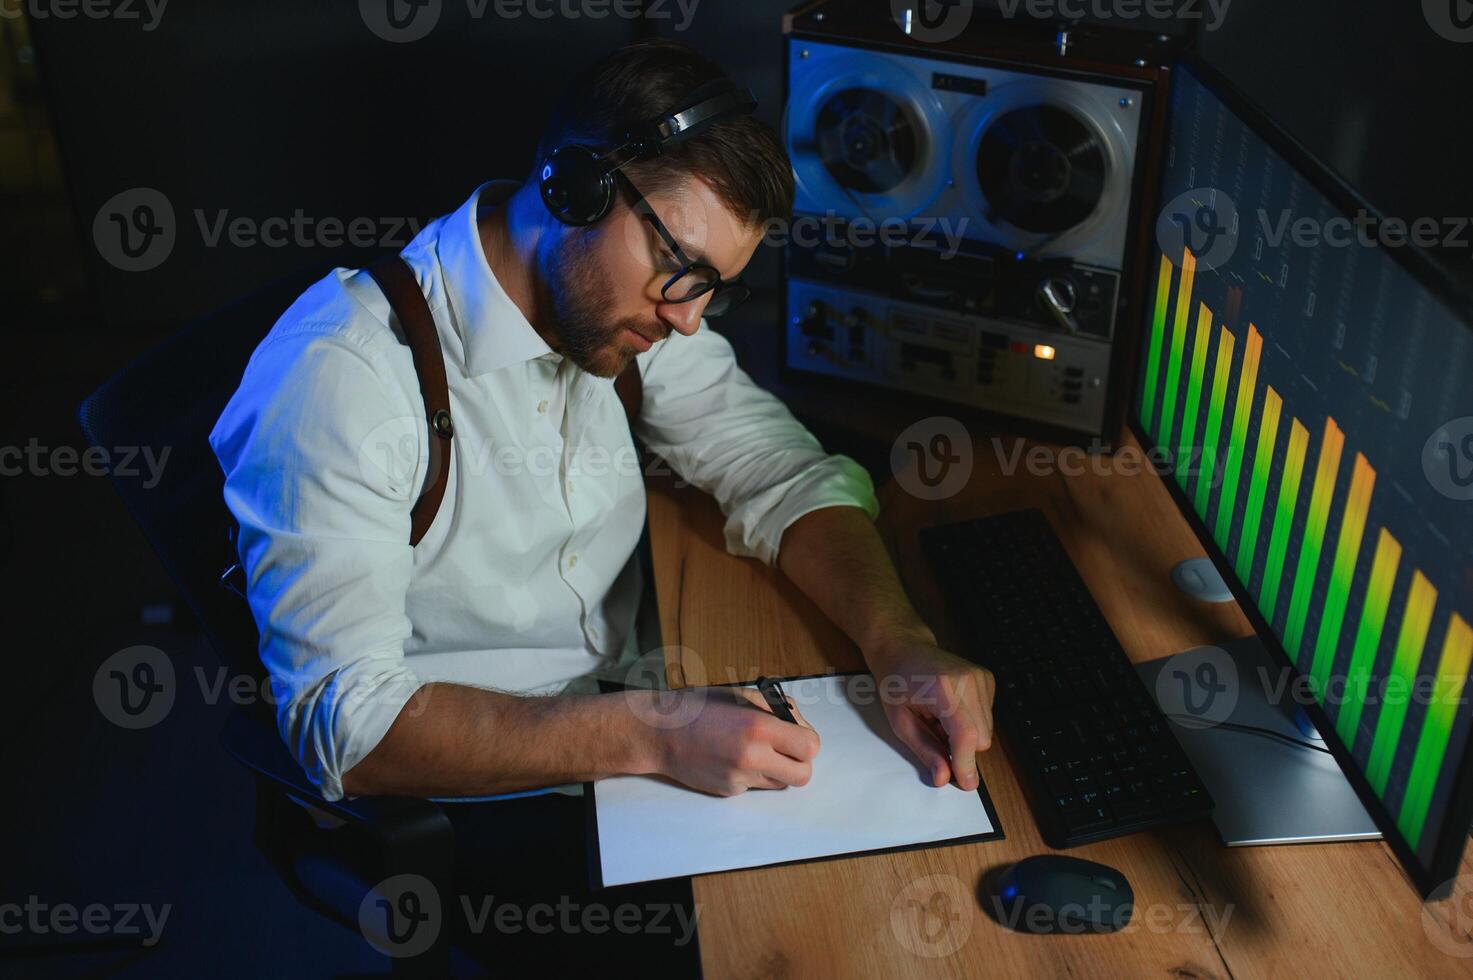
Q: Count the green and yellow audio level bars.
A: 12